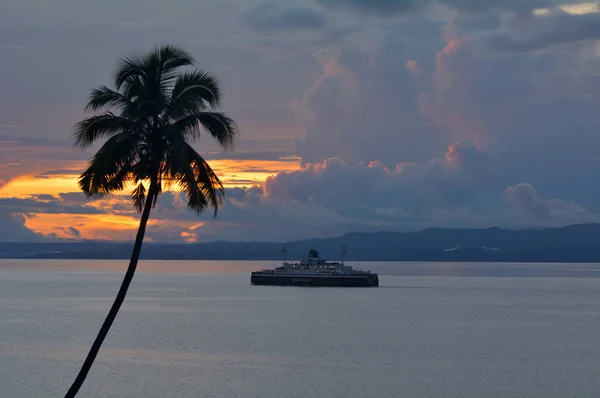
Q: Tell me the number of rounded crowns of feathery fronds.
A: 1